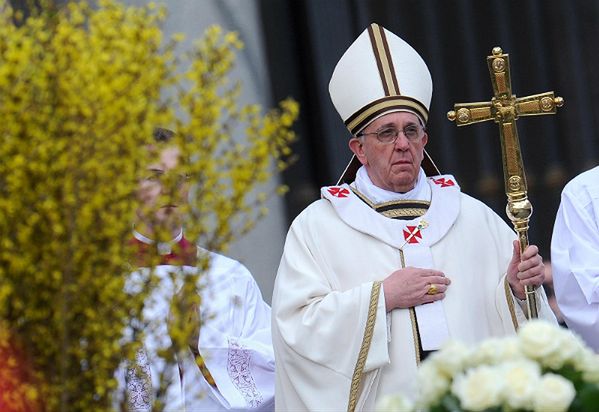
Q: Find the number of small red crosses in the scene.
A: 3